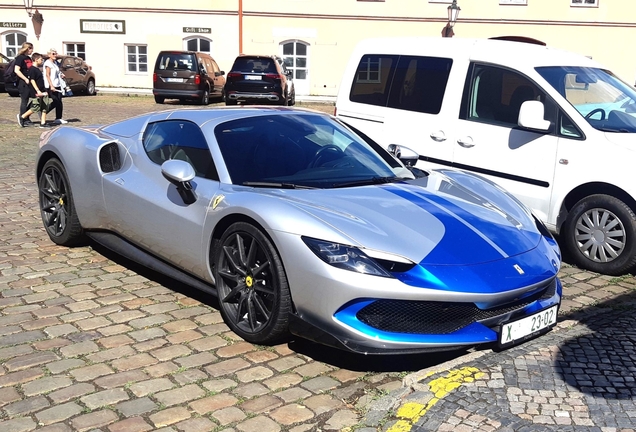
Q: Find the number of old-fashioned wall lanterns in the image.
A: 2